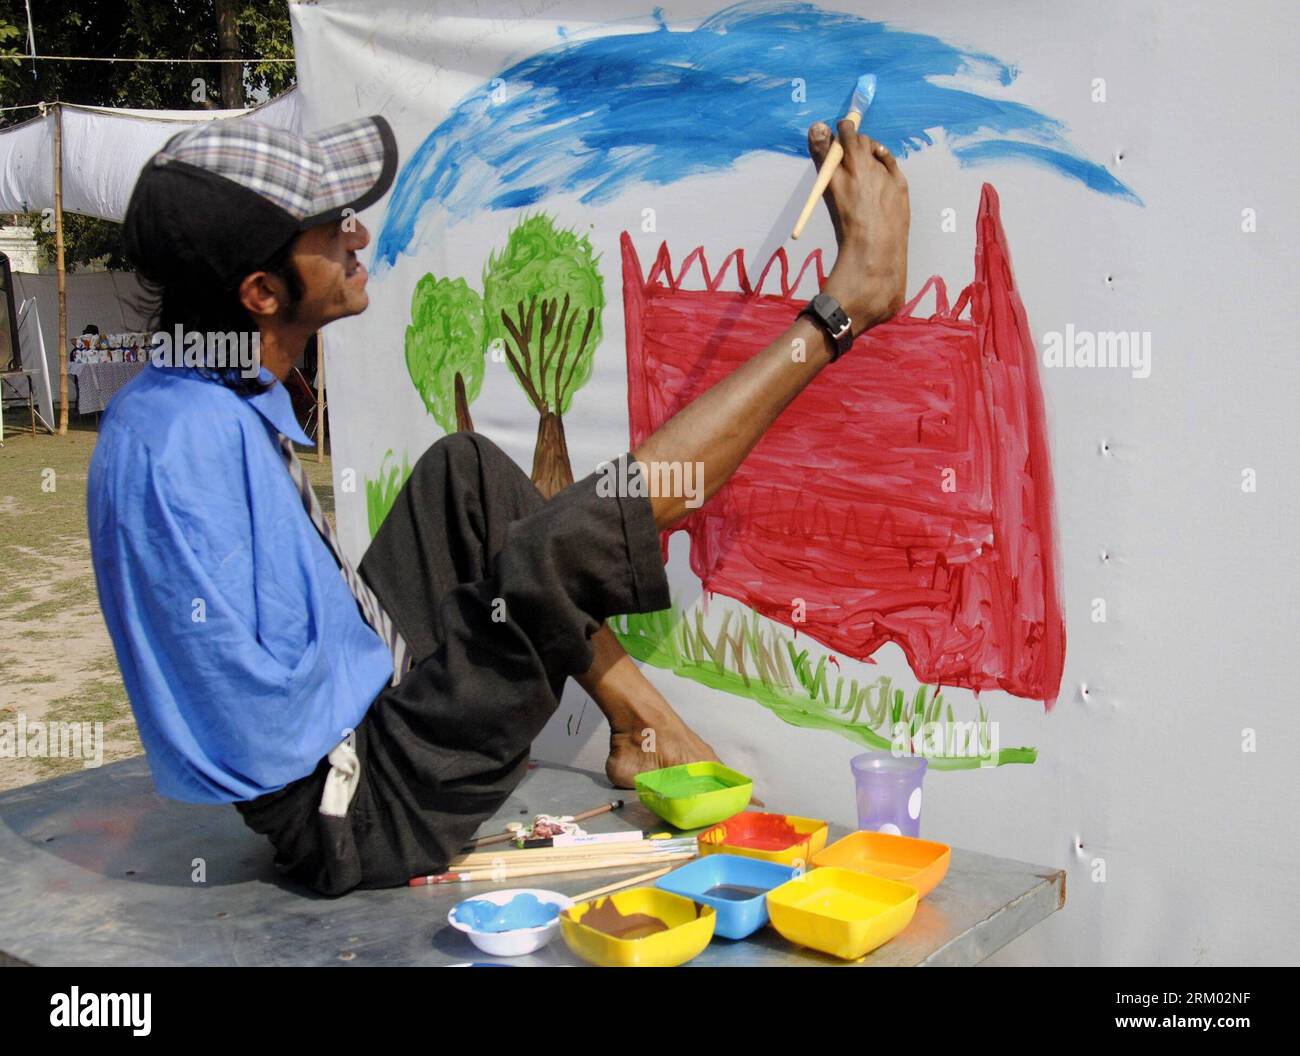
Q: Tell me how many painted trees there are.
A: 2